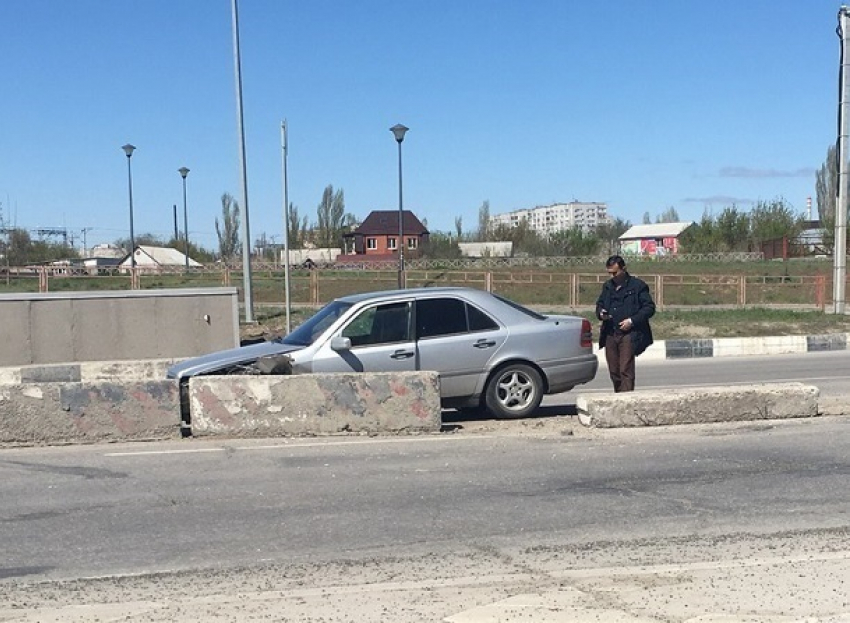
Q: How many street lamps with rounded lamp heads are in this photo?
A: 3